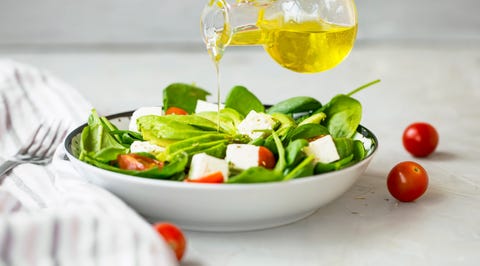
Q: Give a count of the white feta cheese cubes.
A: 7